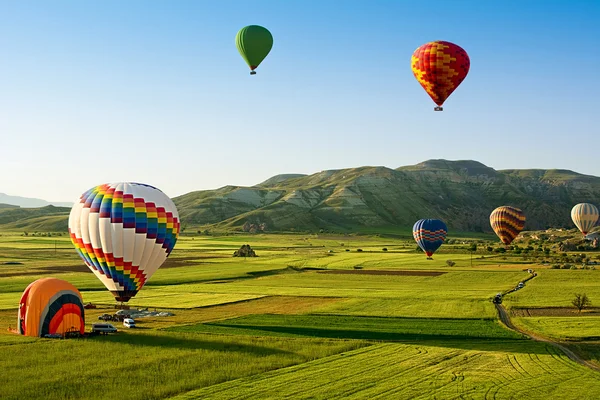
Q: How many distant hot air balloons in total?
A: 5